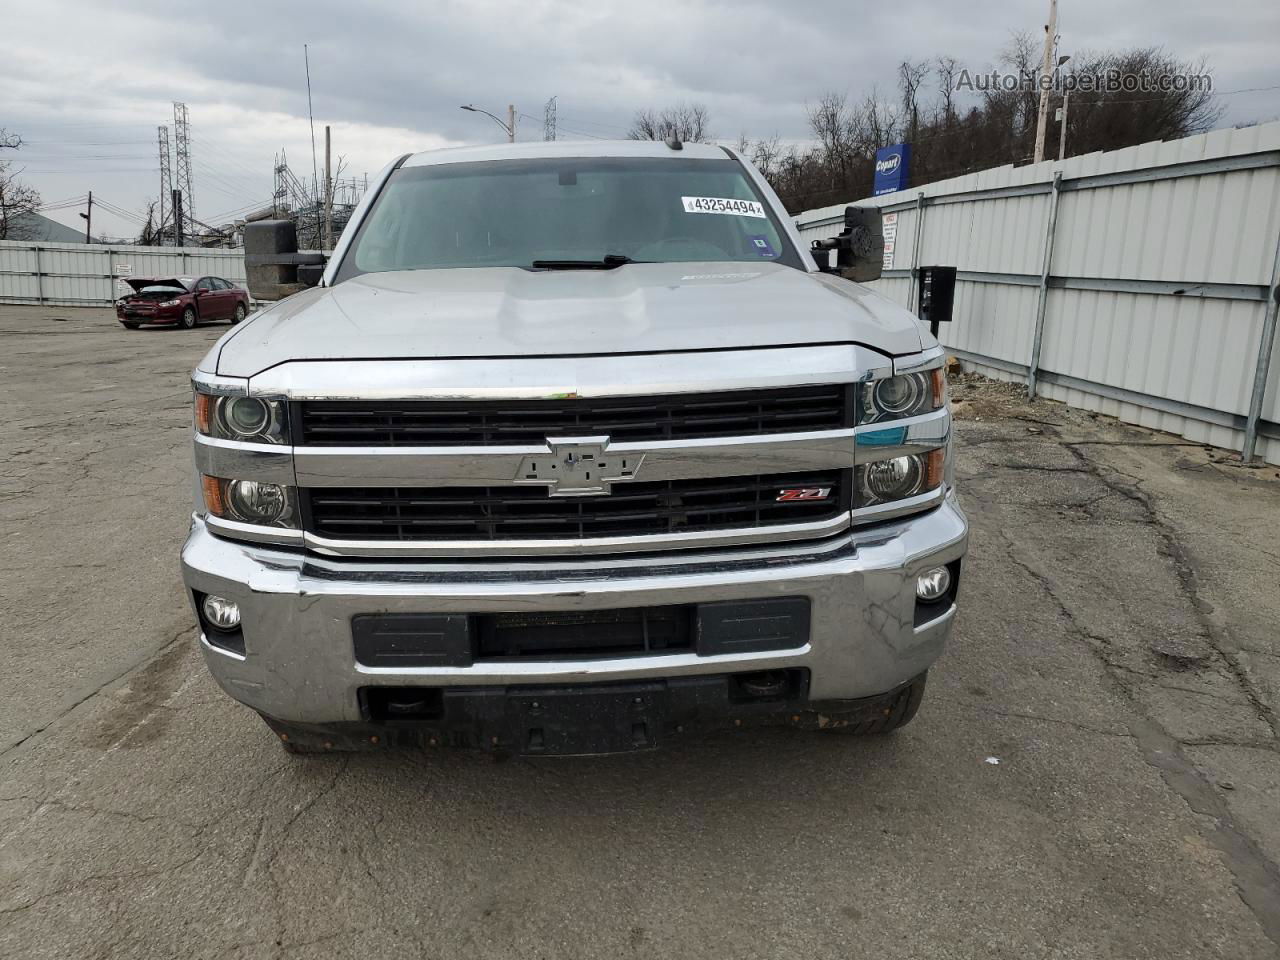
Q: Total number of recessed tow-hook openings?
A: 2